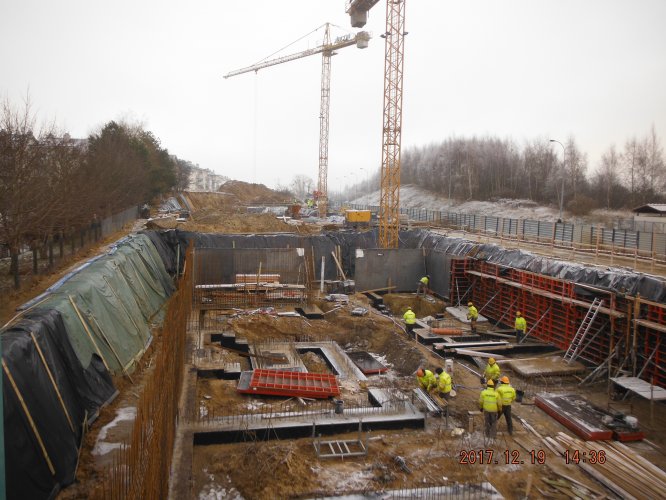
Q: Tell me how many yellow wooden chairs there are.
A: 0